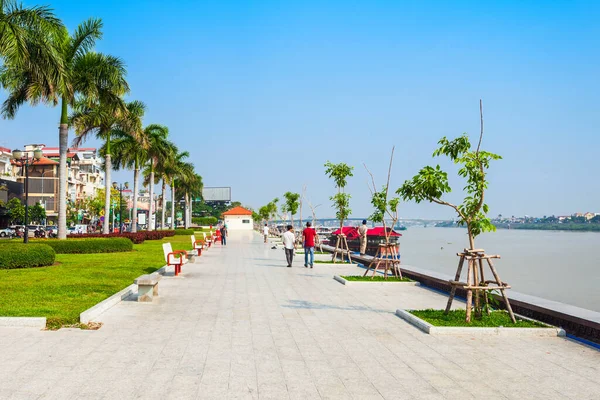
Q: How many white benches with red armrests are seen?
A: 4